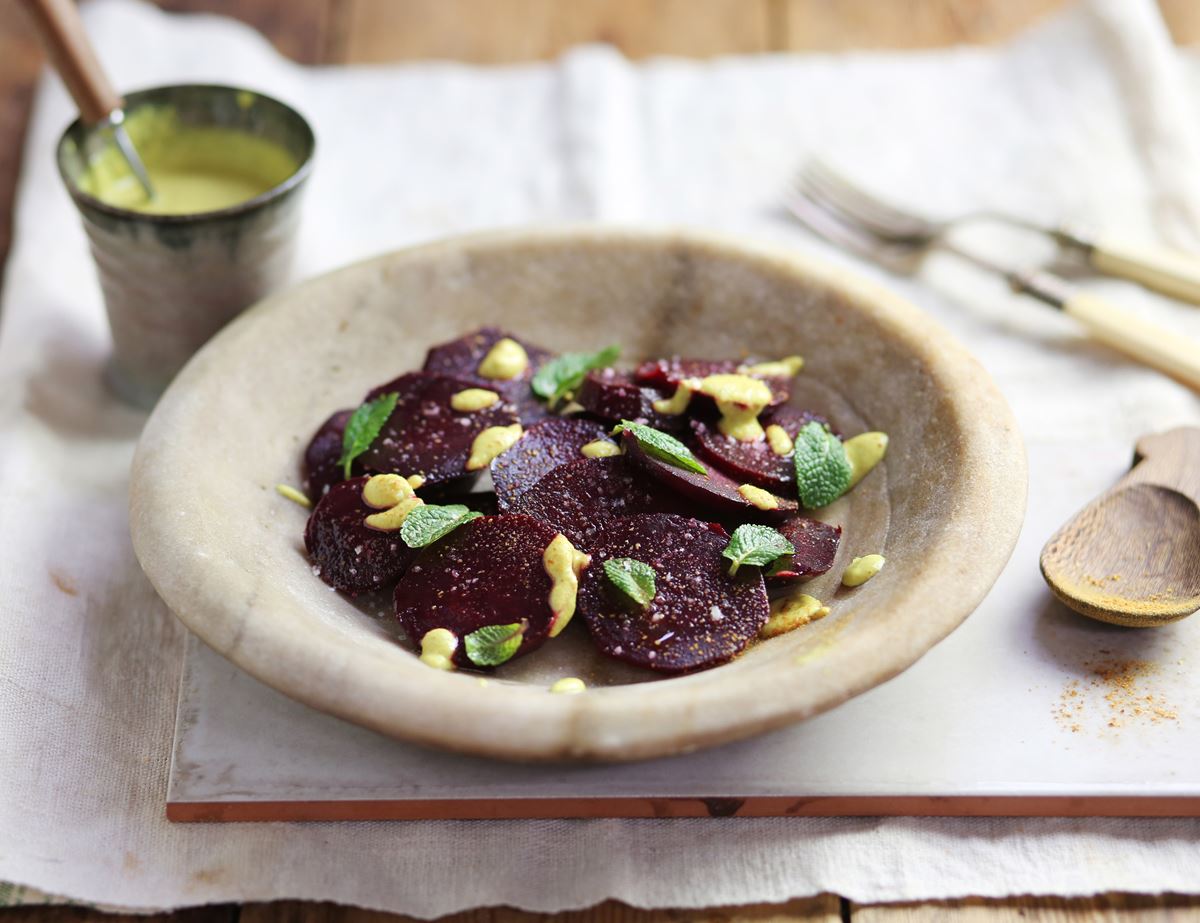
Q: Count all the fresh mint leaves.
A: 8